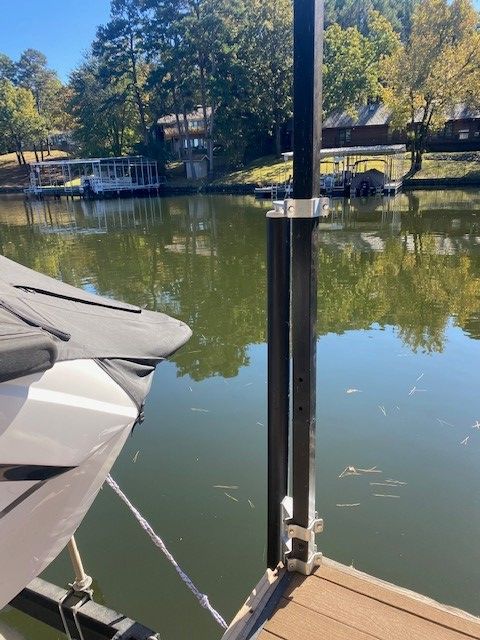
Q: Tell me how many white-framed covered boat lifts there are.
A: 2